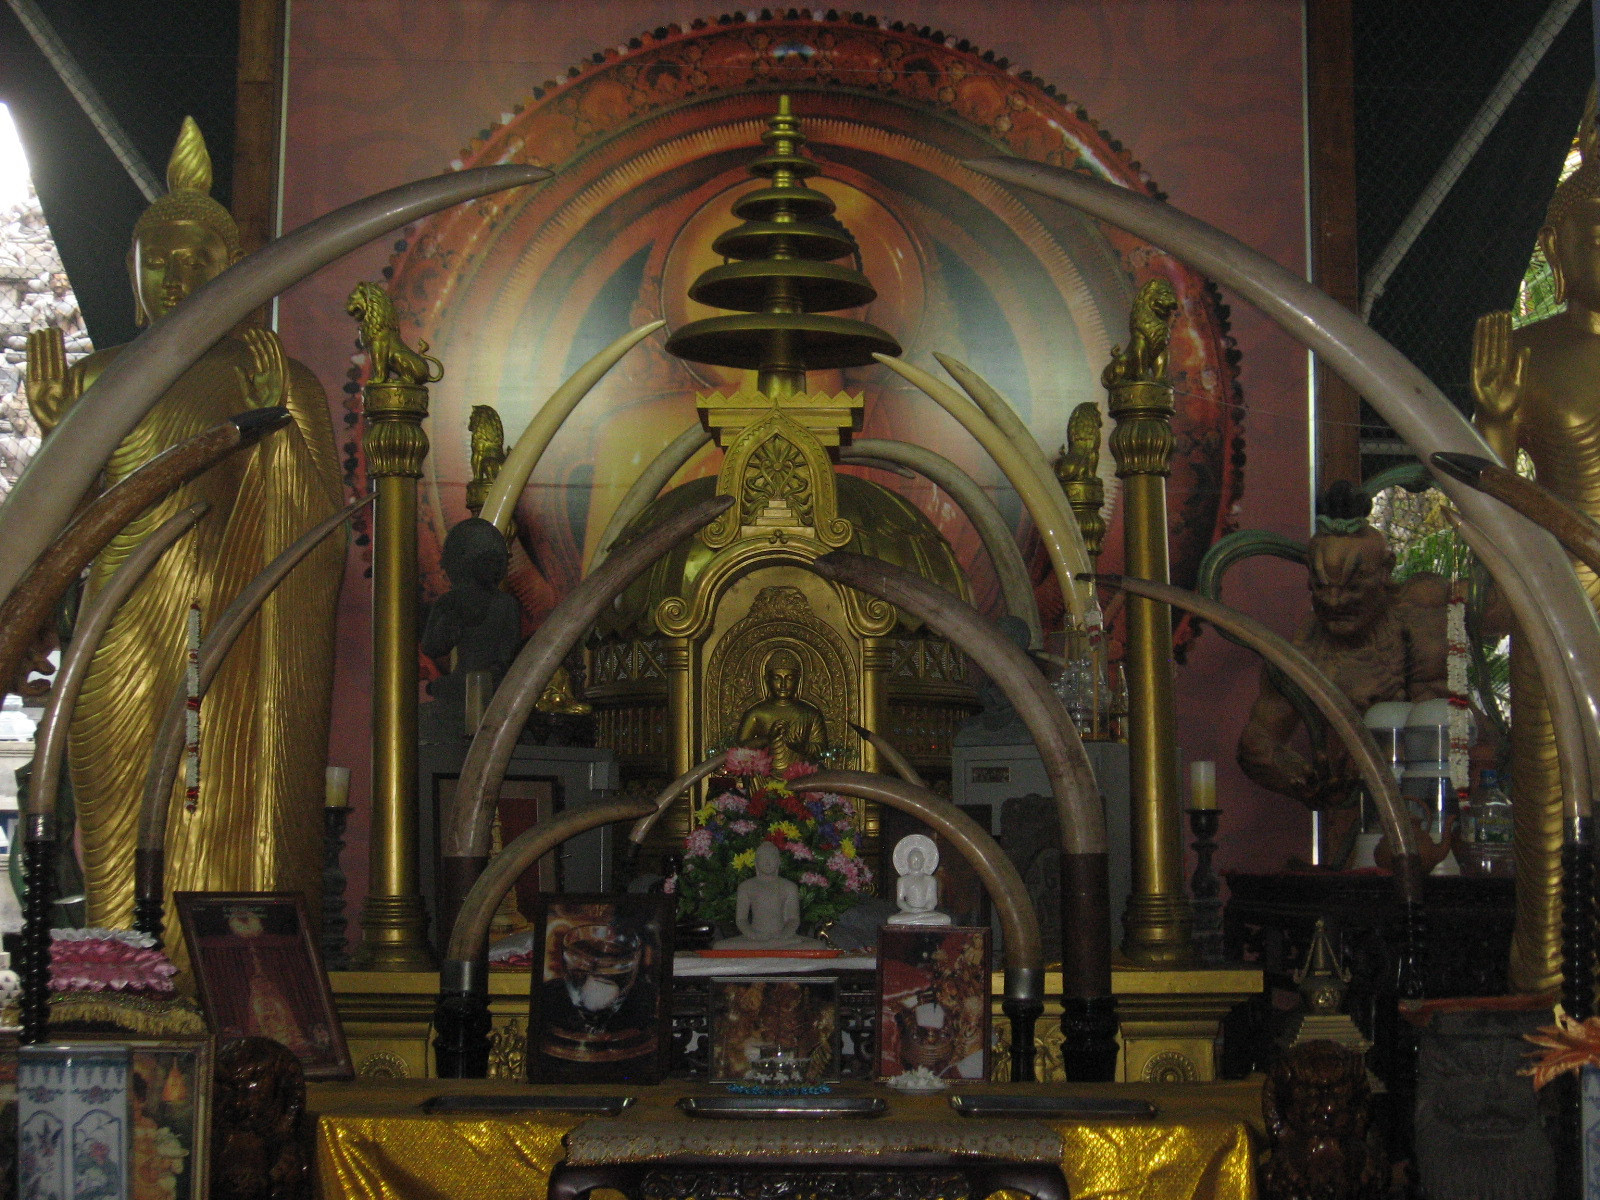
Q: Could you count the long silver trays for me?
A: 3